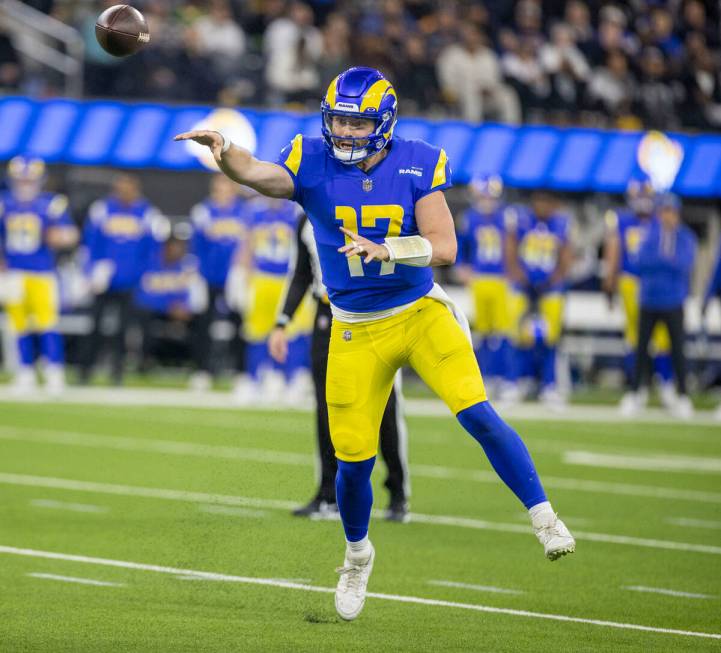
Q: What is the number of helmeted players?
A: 4